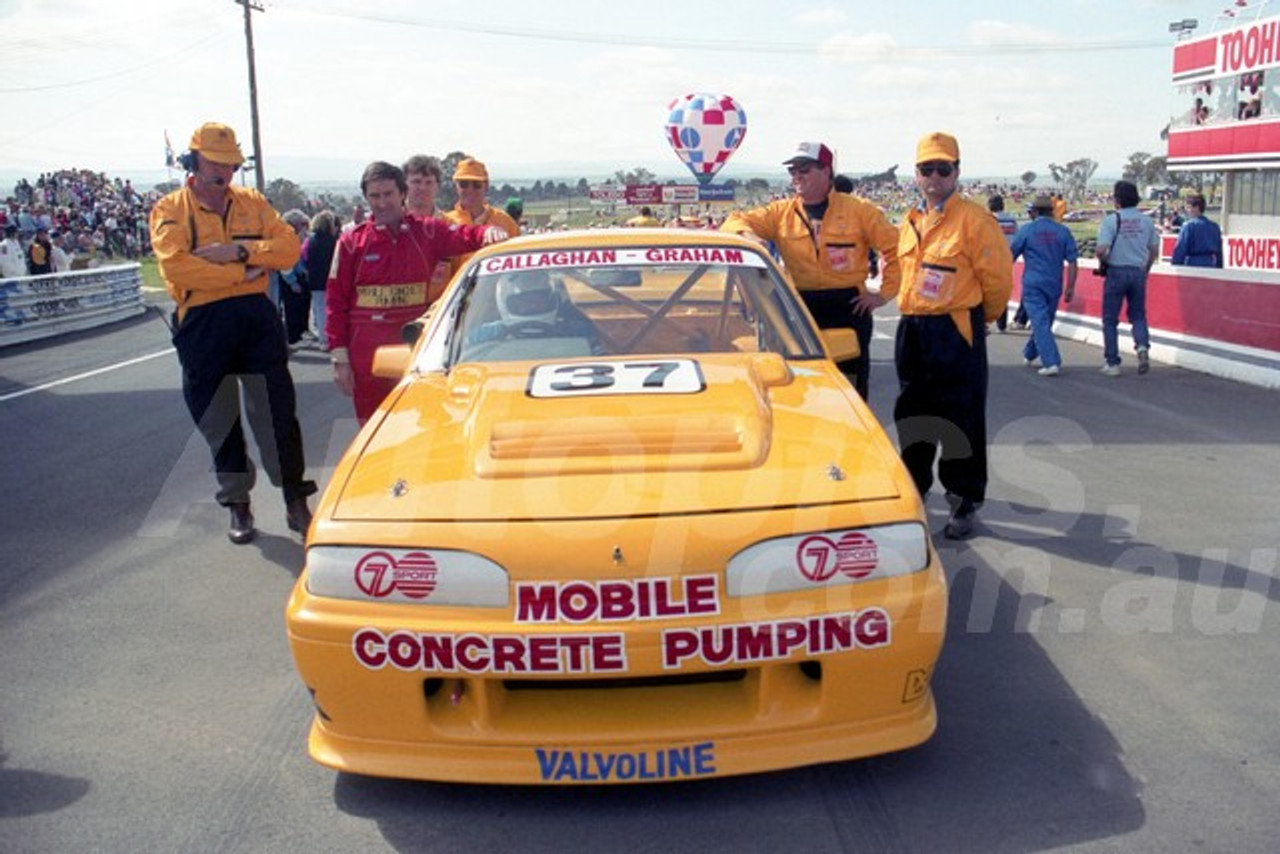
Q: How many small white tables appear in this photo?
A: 0